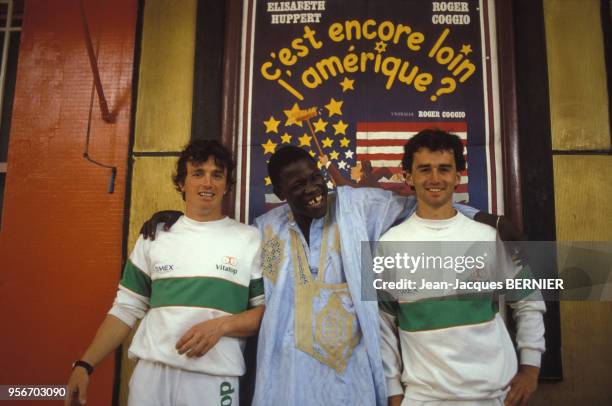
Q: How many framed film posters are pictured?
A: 1